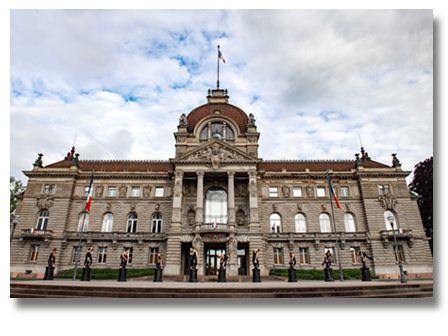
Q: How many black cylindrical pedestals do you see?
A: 10